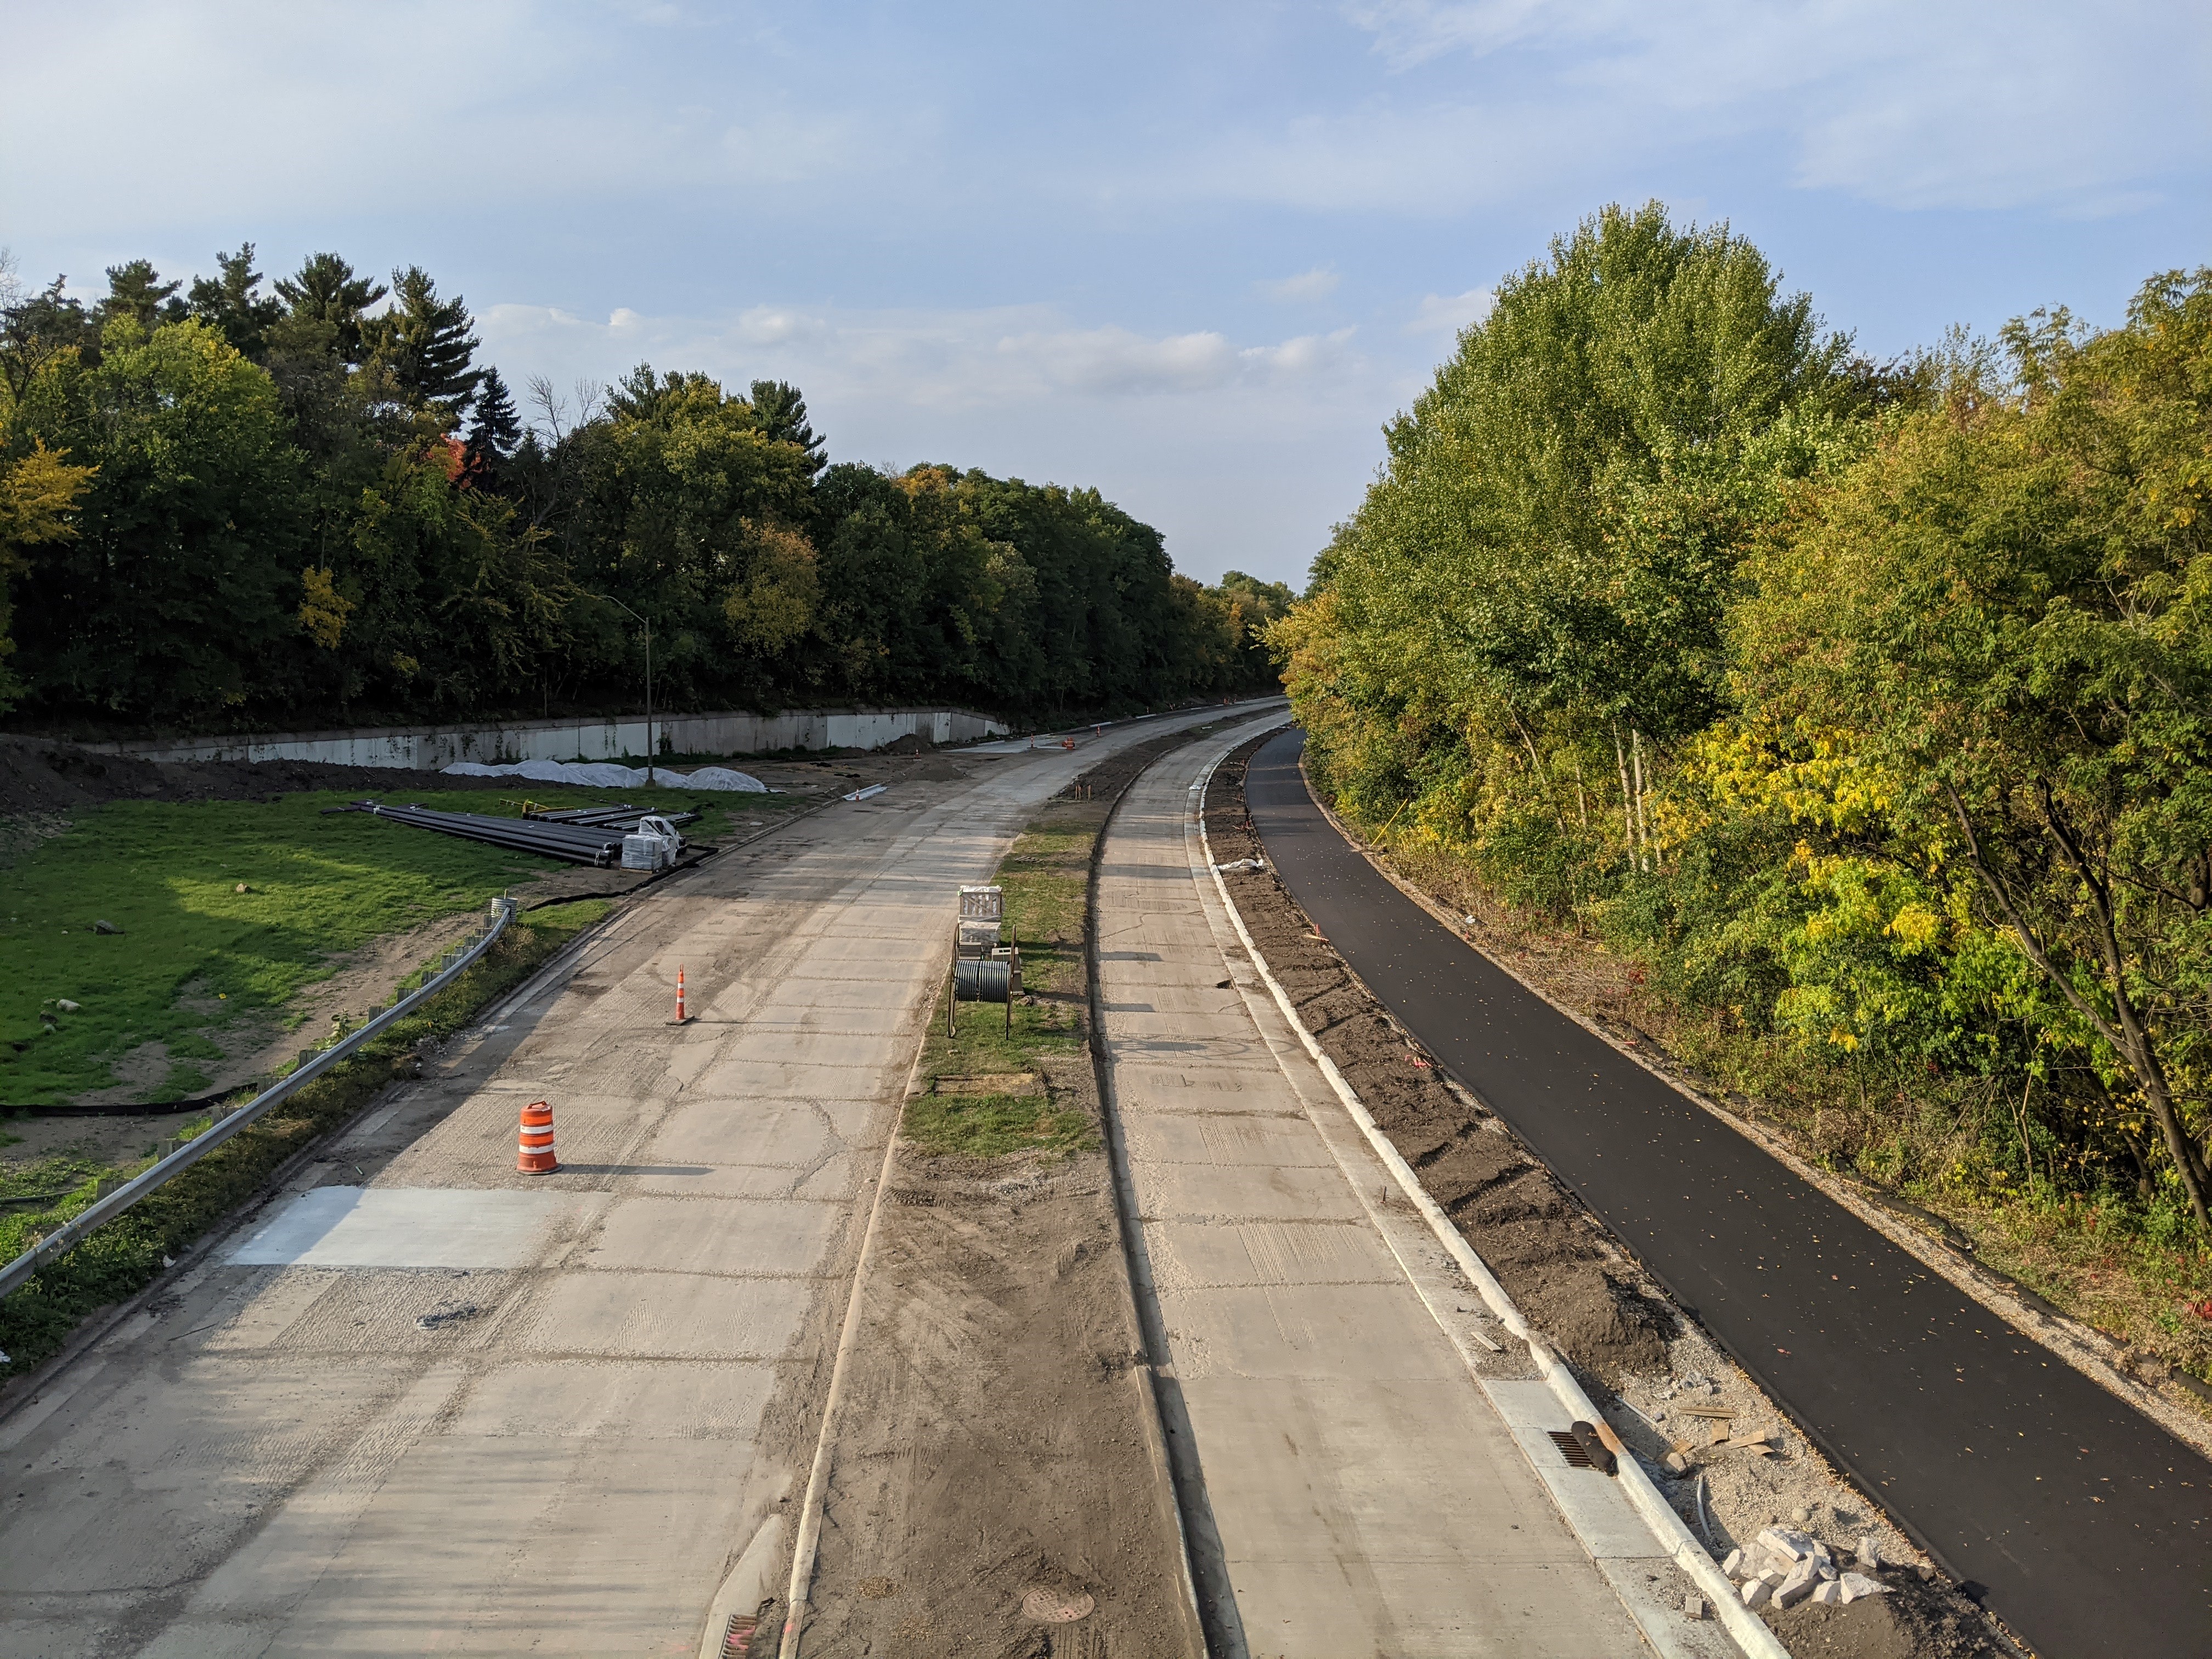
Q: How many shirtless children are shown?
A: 0